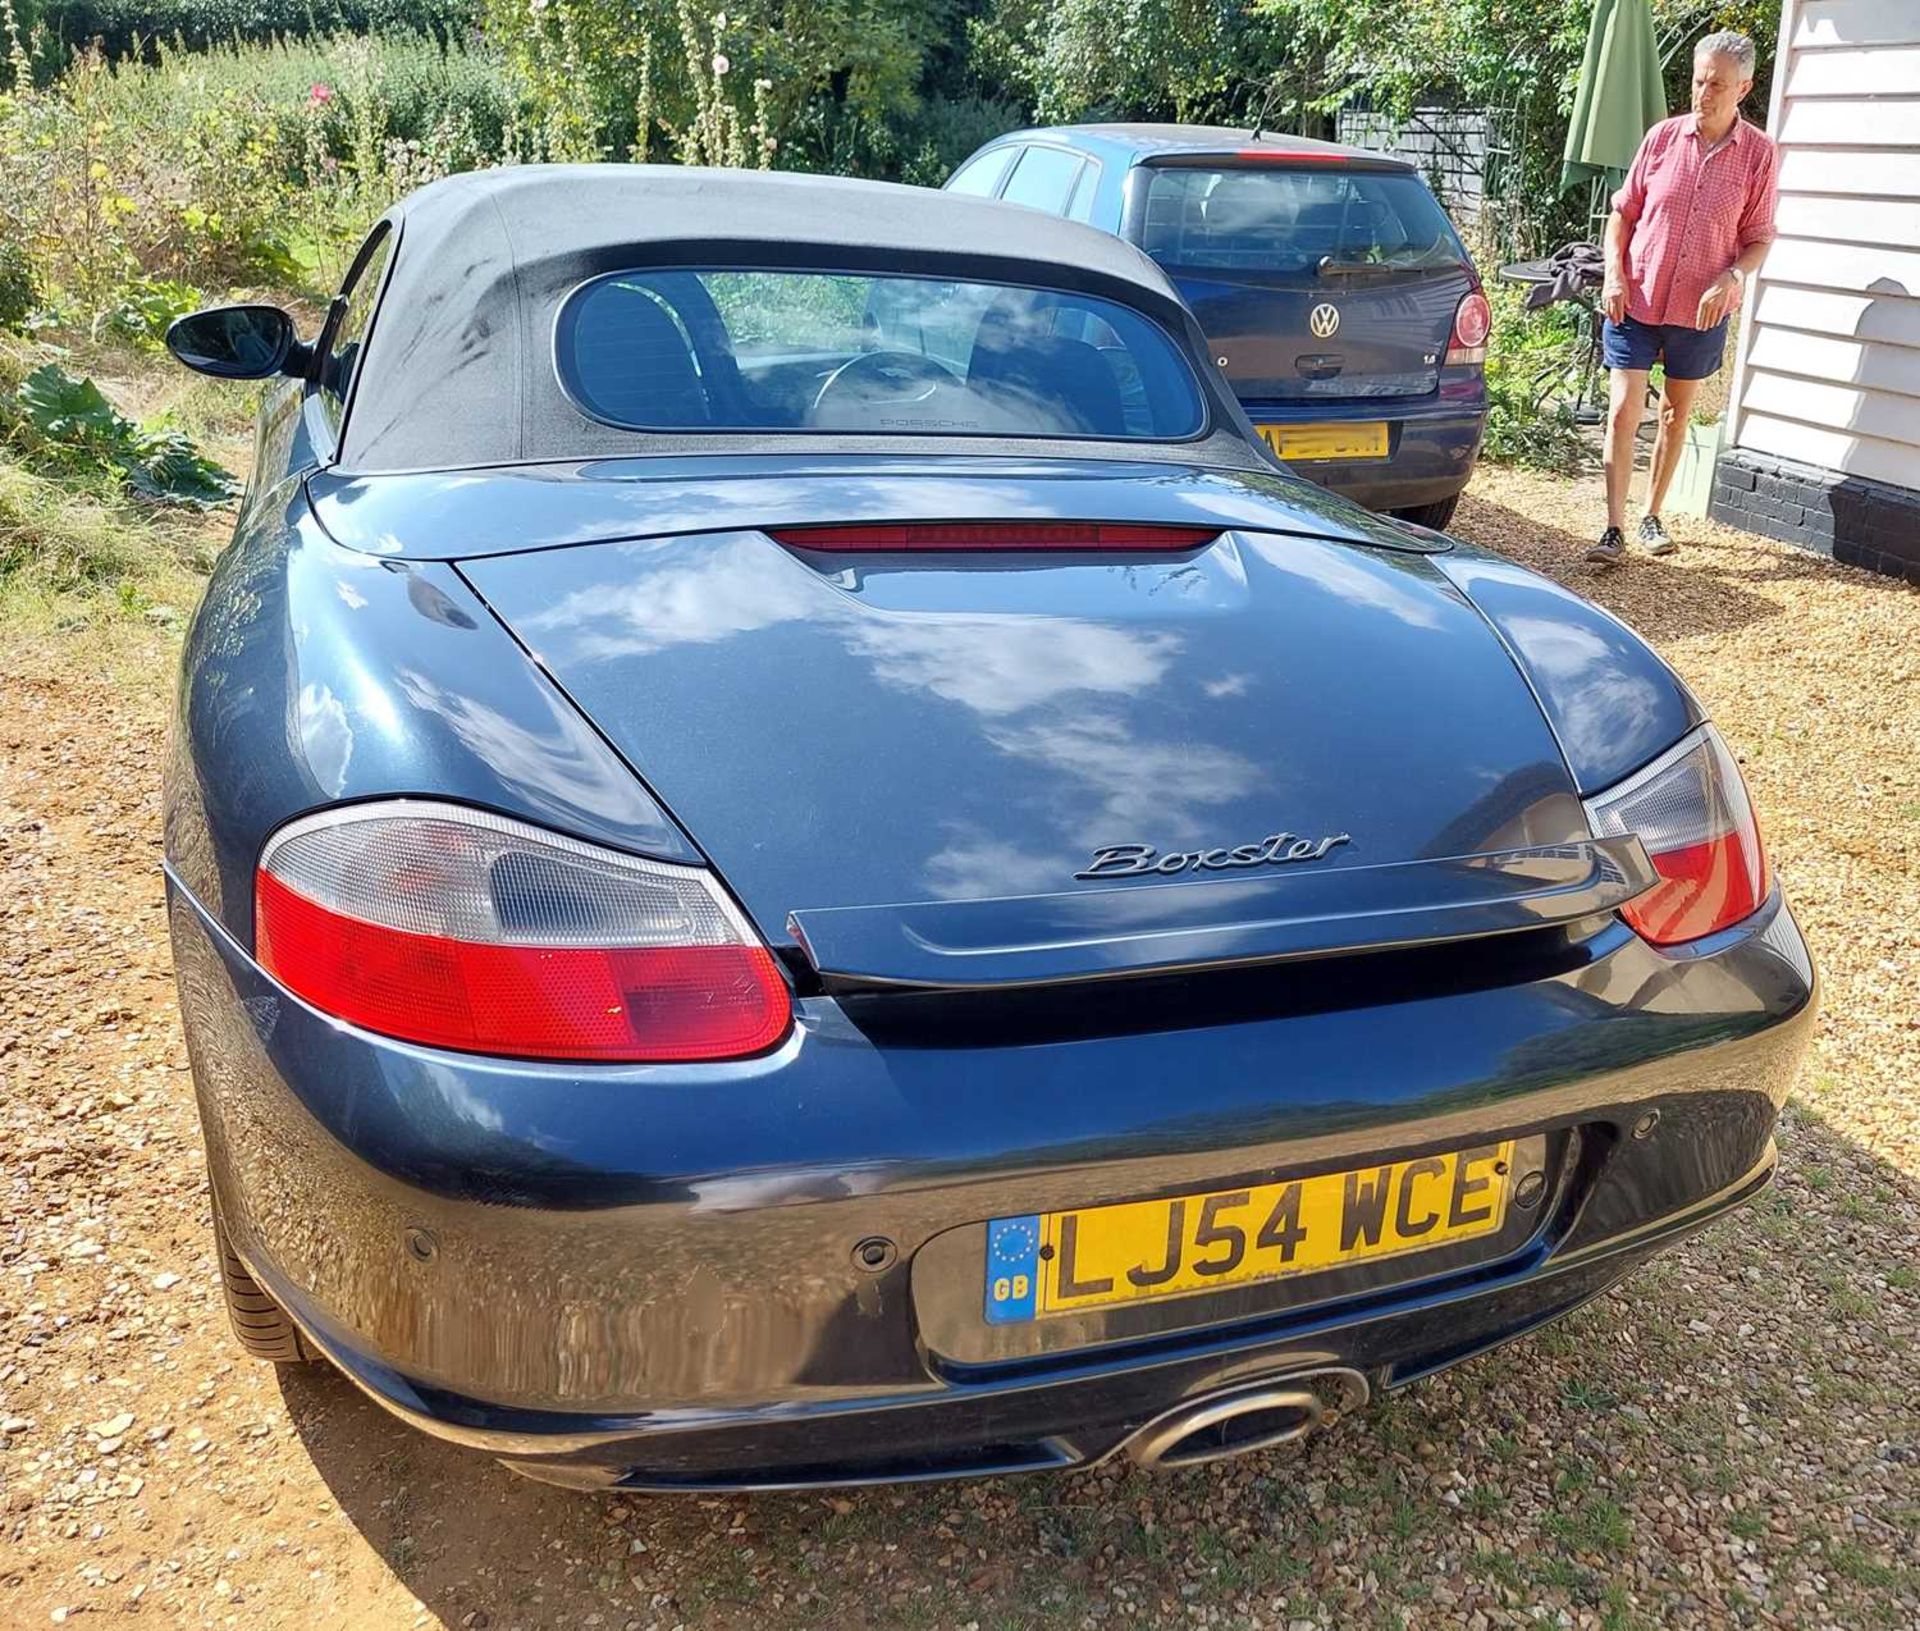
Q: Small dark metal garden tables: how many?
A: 1